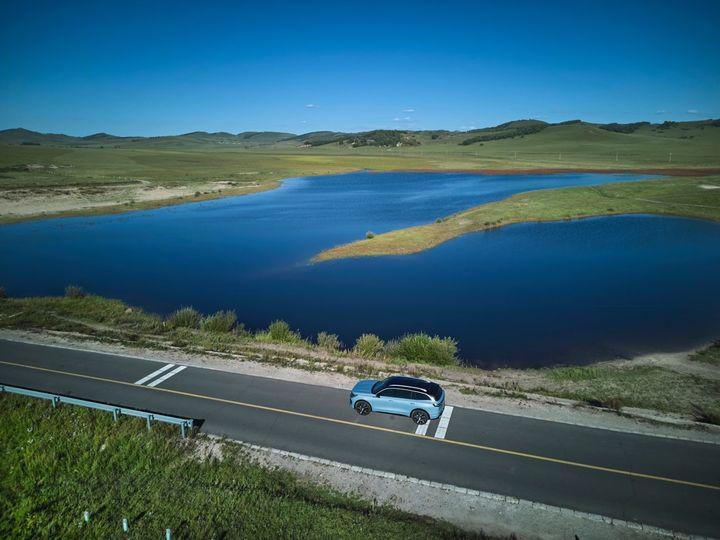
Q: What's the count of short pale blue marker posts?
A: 3